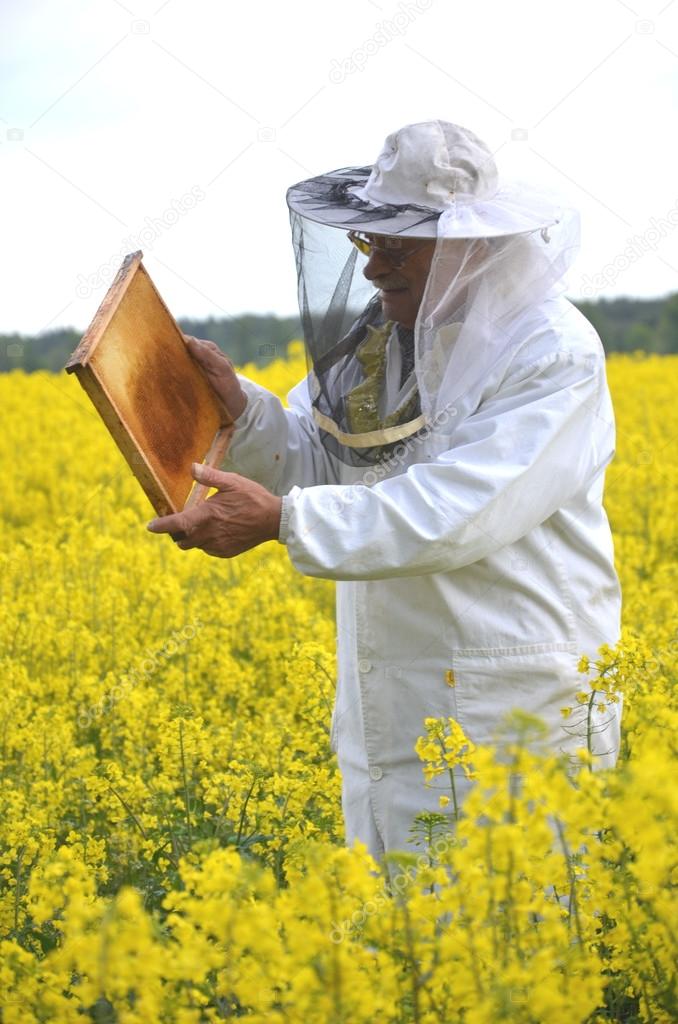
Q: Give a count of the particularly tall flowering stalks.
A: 2